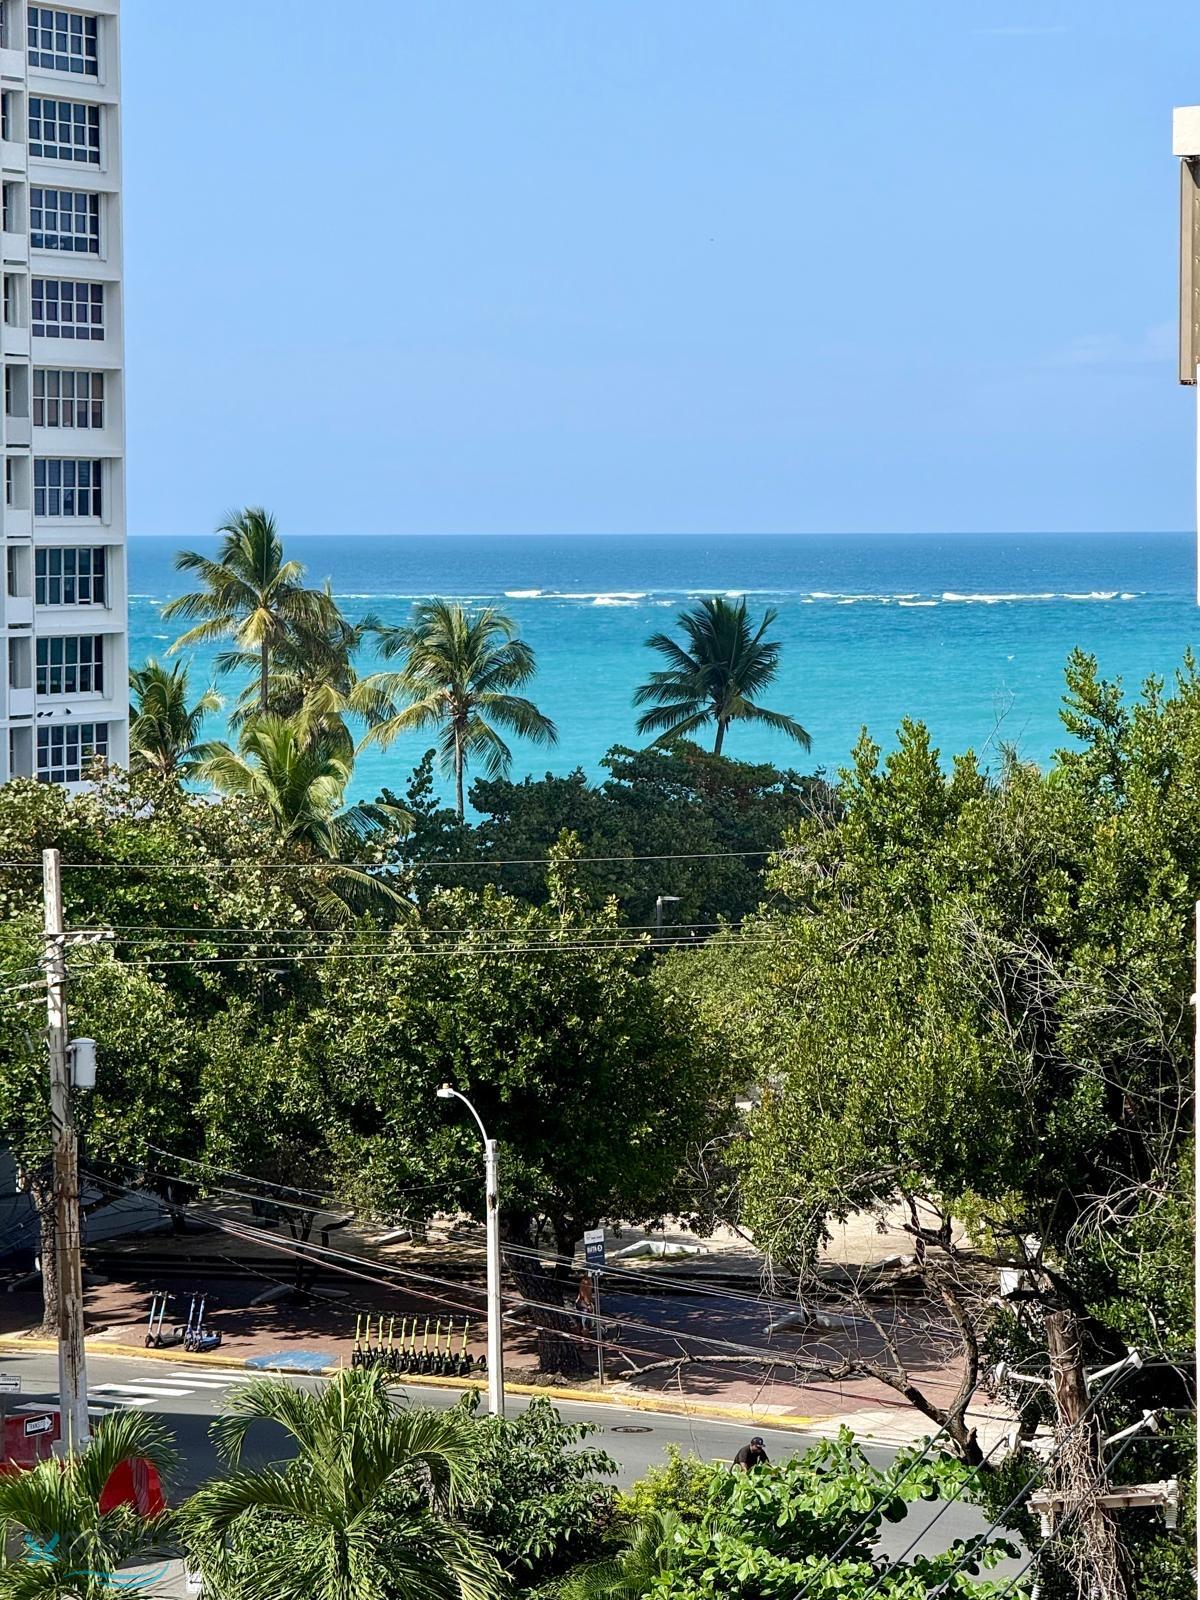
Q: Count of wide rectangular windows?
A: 9